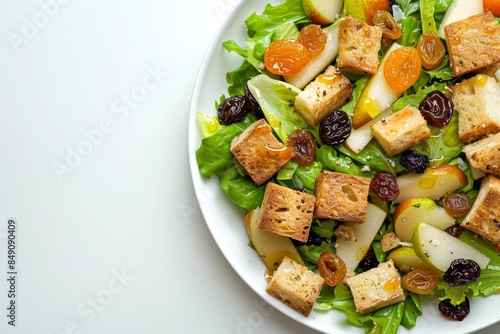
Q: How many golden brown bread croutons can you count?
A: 12